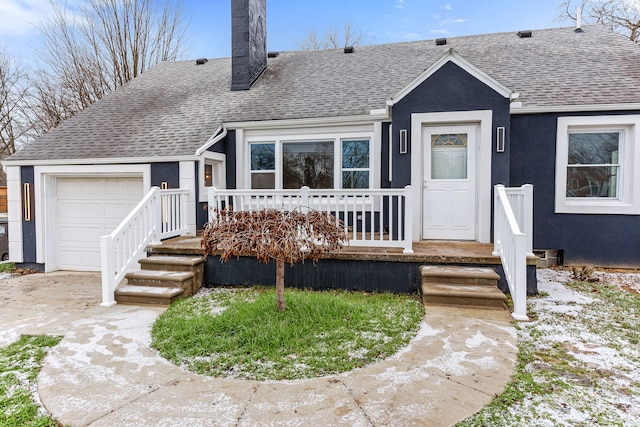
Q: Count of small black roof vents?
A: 5